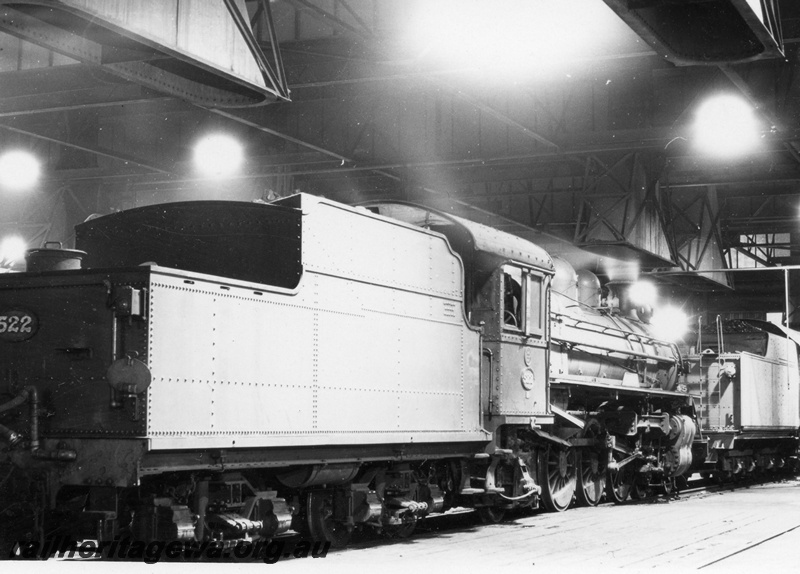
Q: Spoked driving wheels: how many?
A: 3